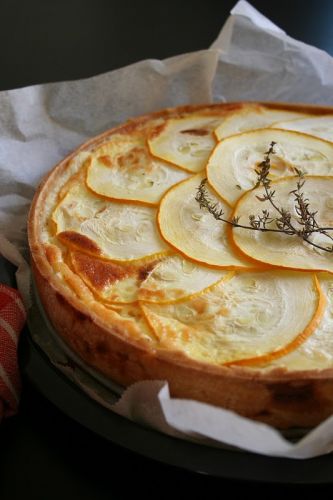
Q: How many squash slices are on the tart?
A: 11